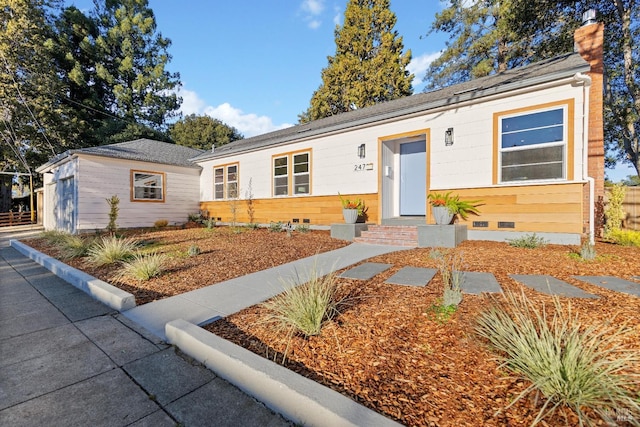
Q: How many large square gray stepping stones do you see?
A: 5